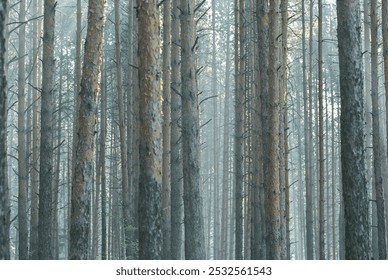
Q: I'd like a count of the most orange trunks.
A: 3